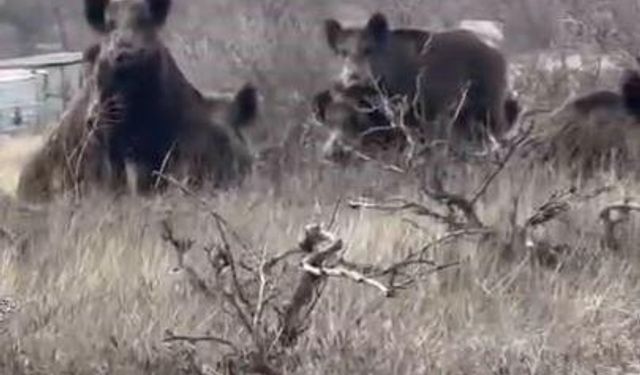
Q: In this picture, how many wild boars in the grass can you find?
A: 5